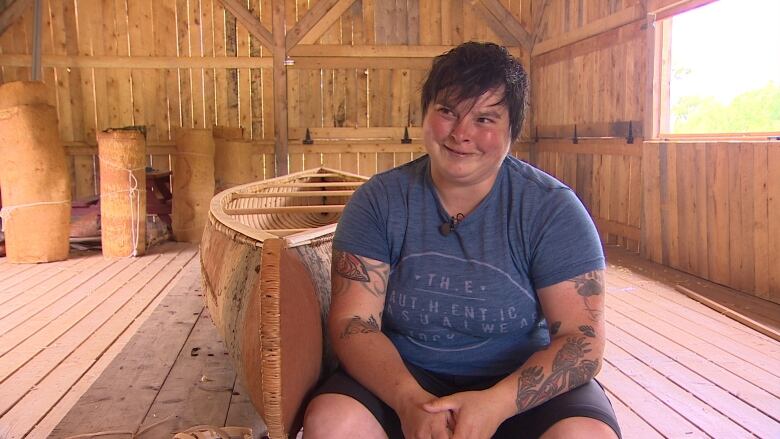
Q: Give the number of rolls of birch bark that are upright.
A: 4